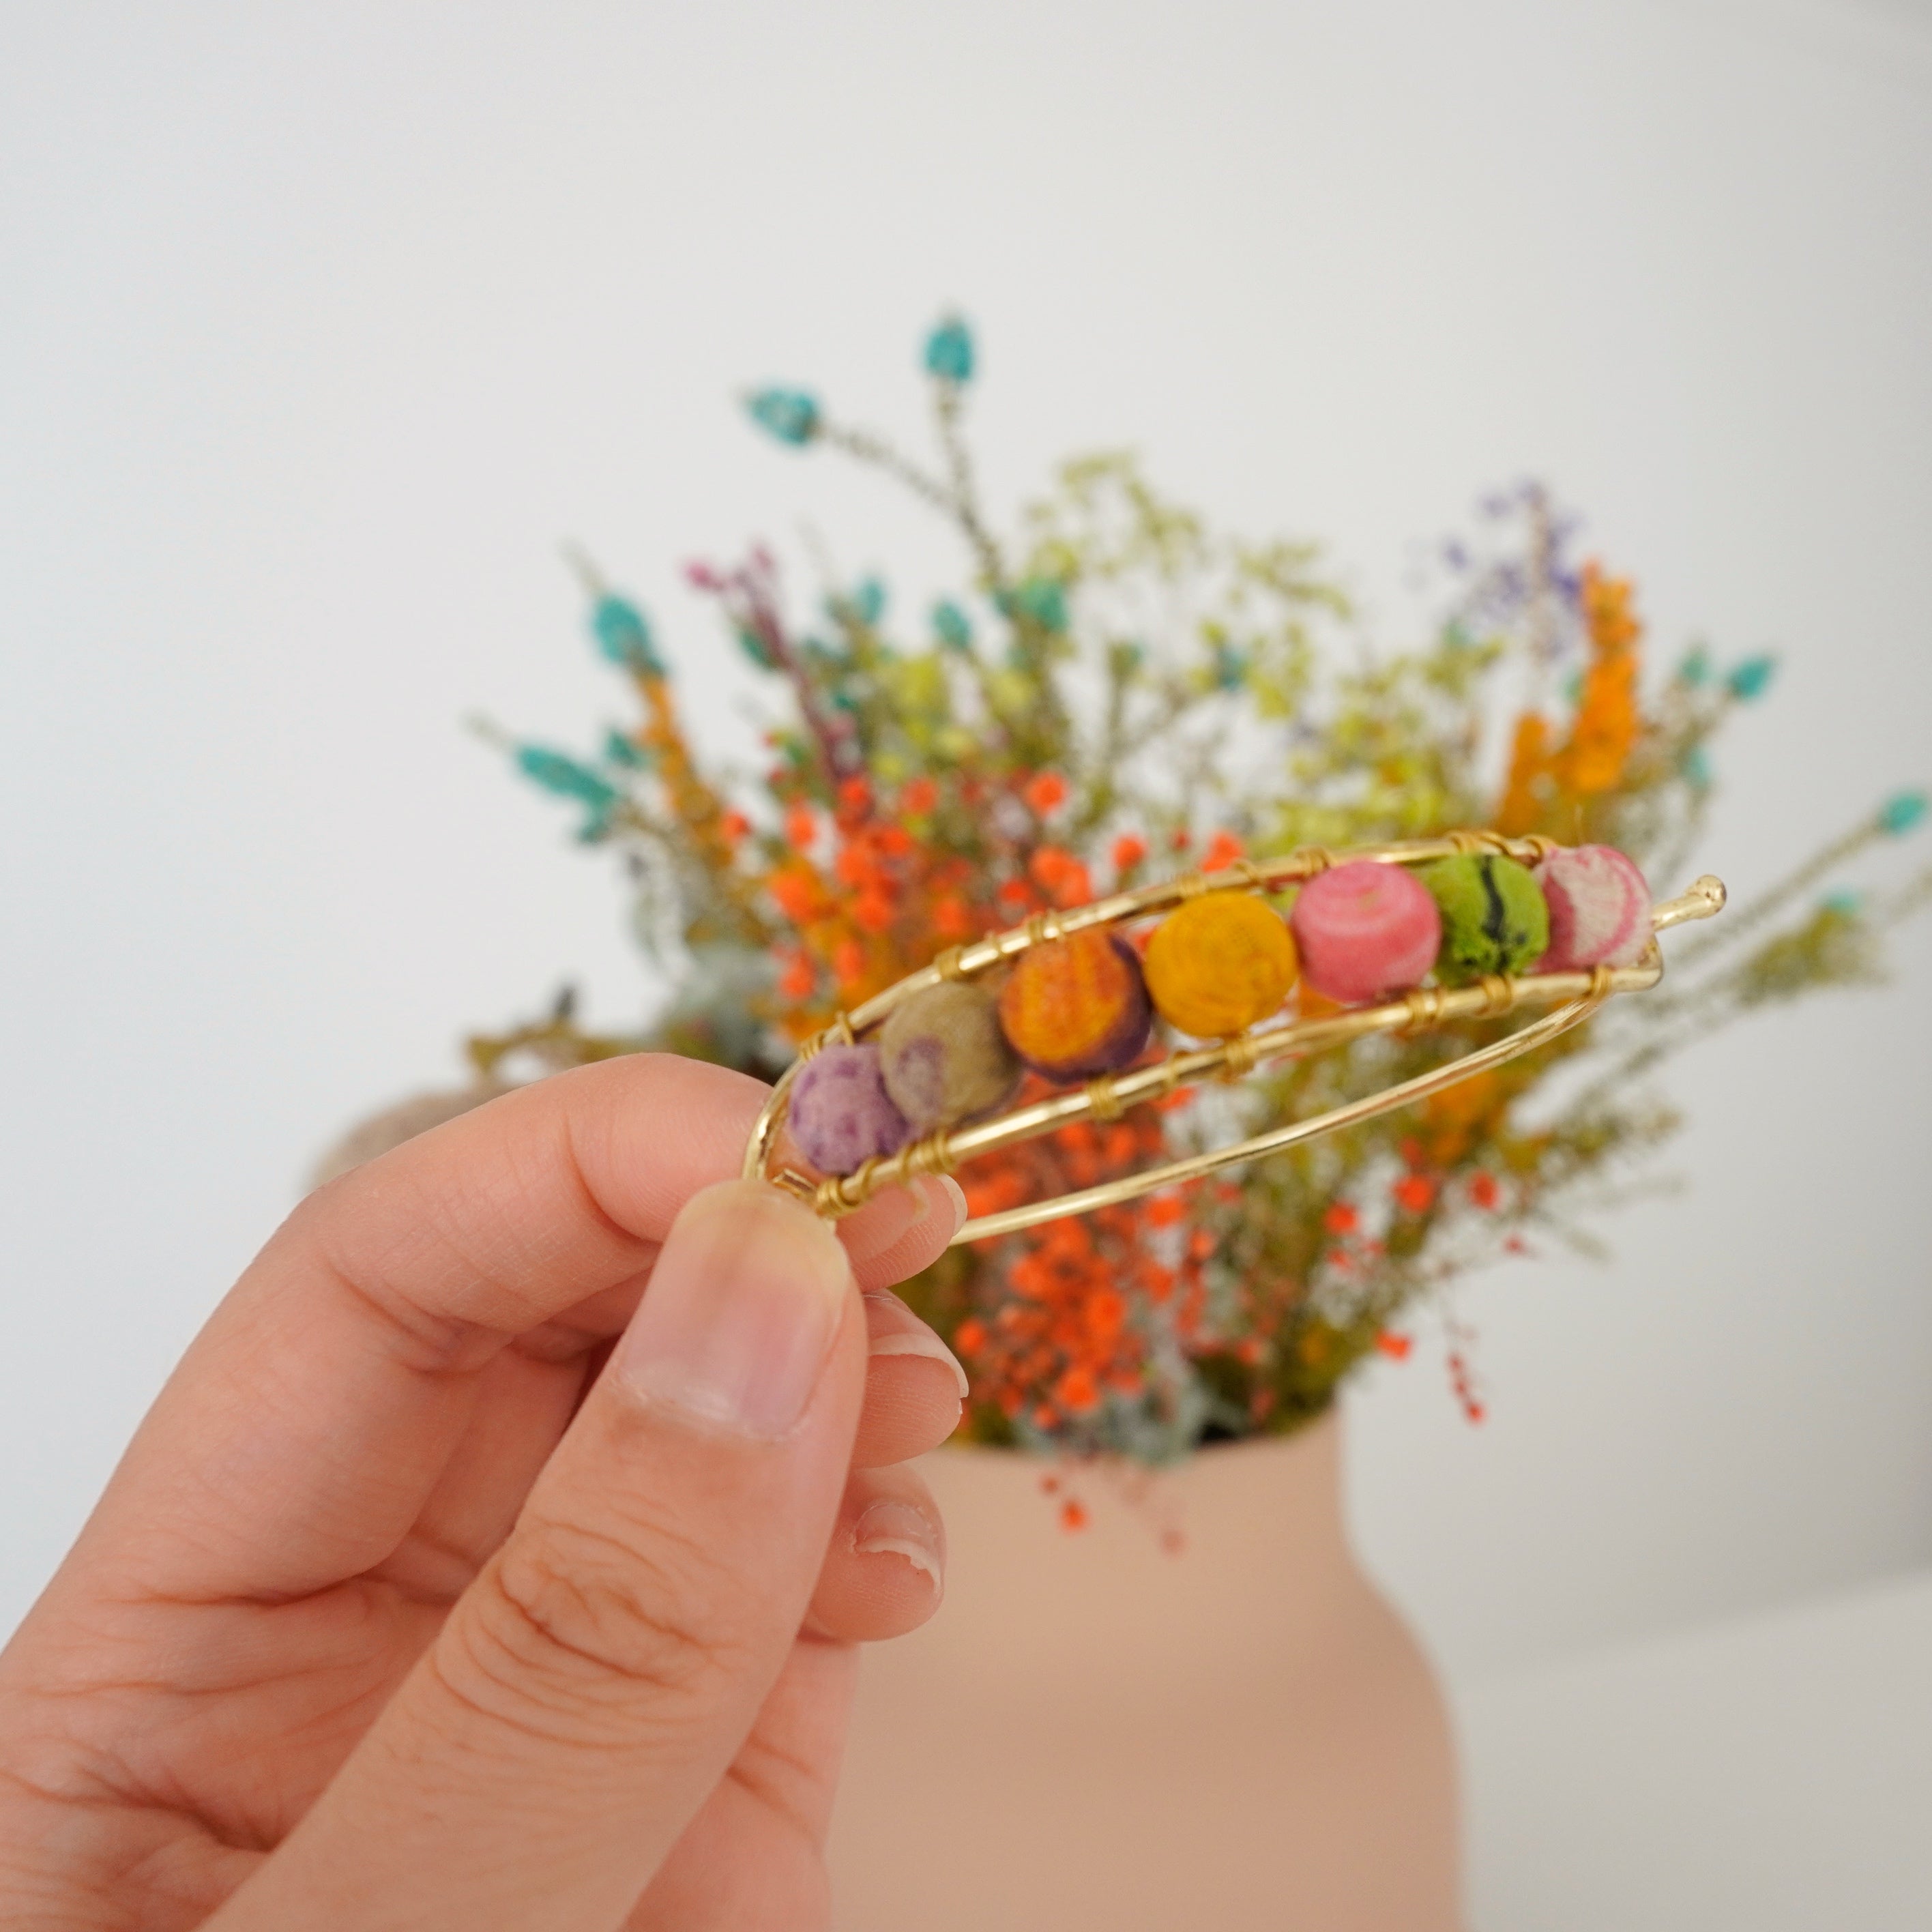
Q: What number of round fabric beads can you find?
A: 7